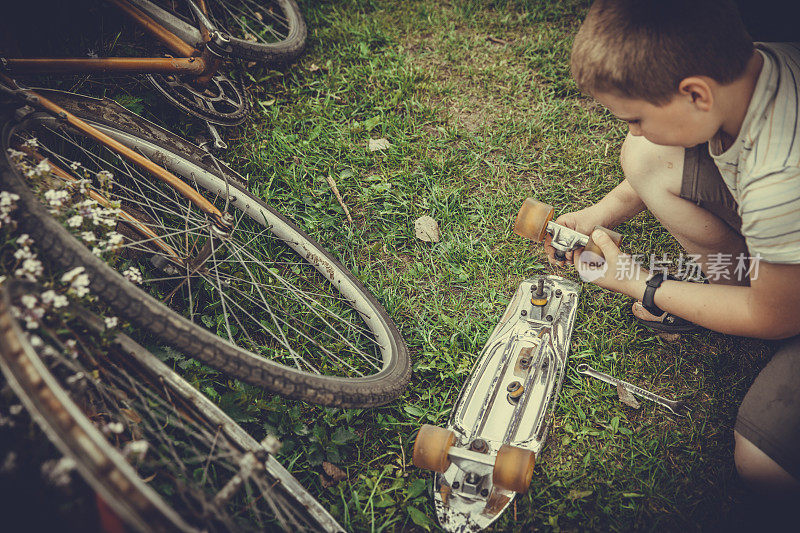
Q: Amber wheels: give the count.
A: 4